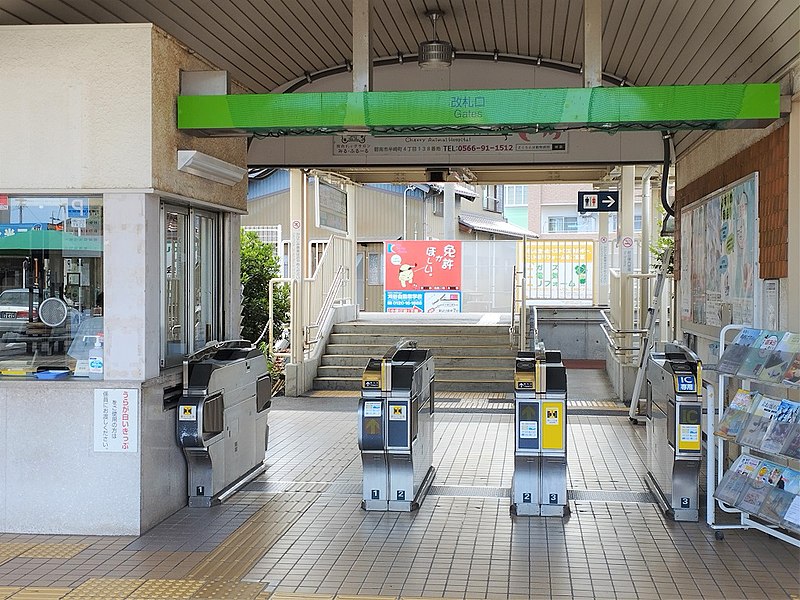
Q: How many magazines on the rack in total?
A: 12